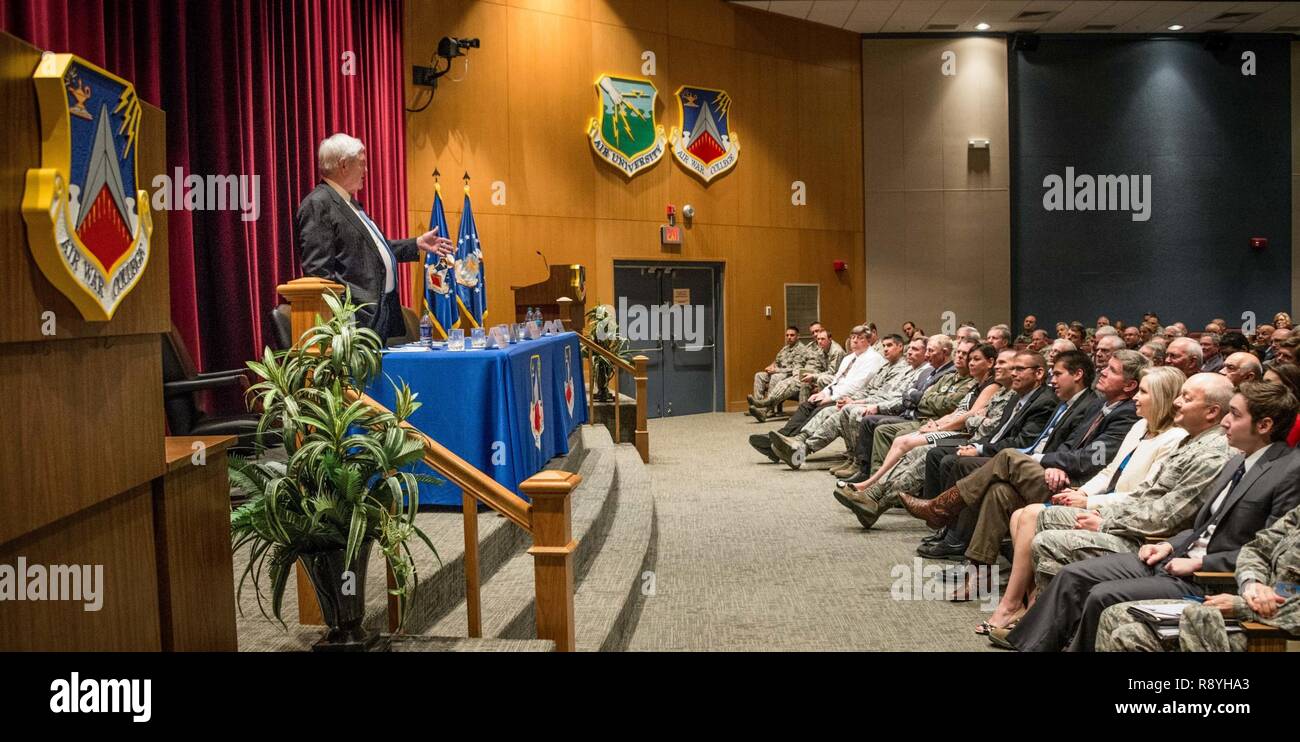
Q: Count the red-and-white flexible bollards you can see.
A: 0